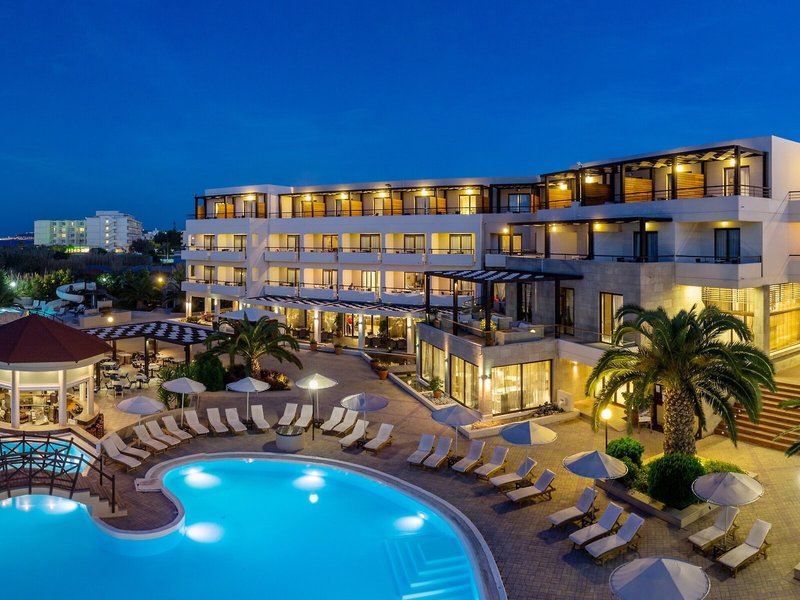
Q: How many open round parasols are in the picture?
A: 10